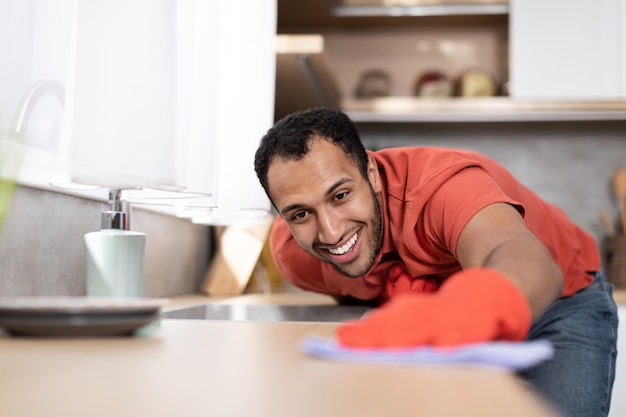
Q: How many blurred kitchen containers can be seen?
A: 3